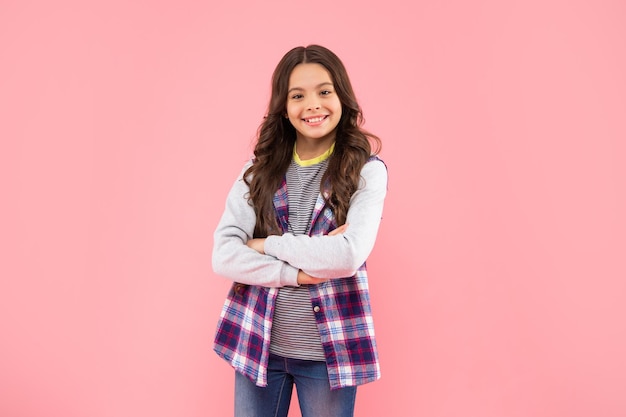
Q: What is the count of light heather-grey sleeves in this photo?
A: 2